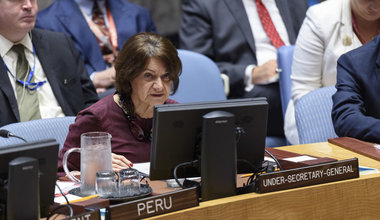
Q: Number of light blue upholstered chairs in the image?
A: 4